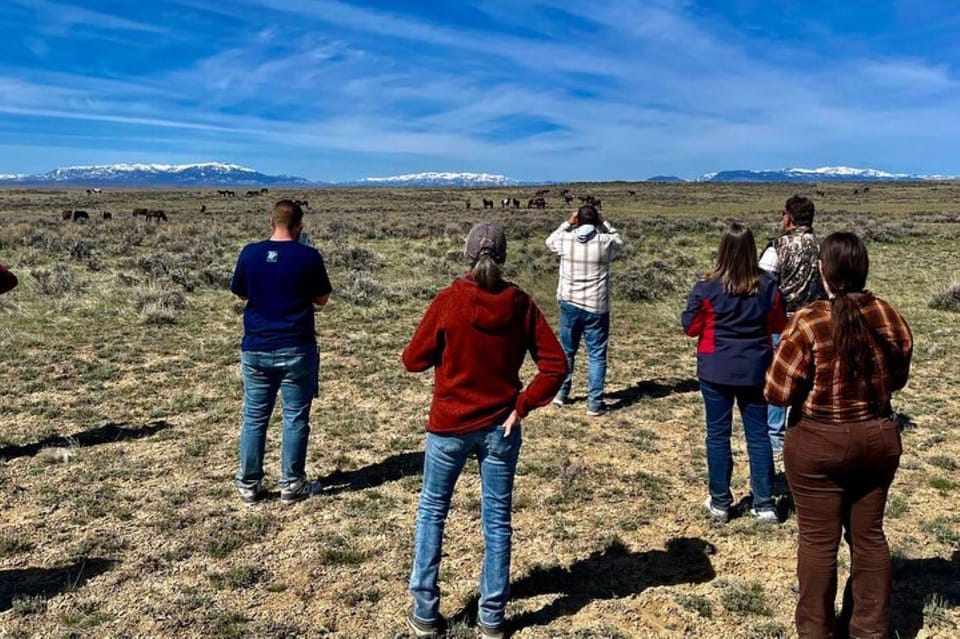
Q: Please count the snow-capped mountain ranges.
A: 3